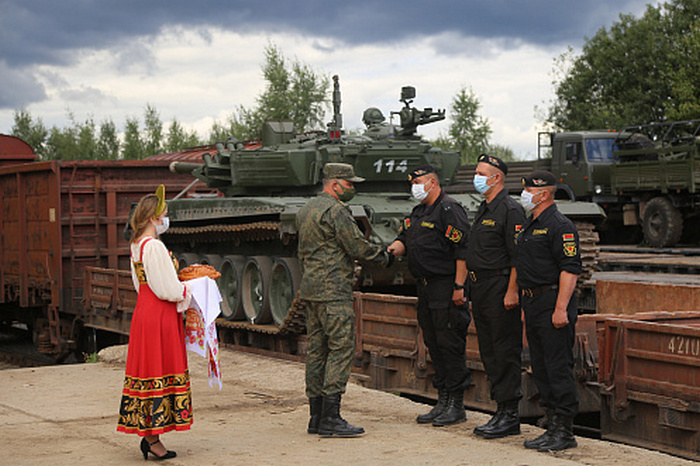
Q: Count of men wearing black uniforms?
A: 3